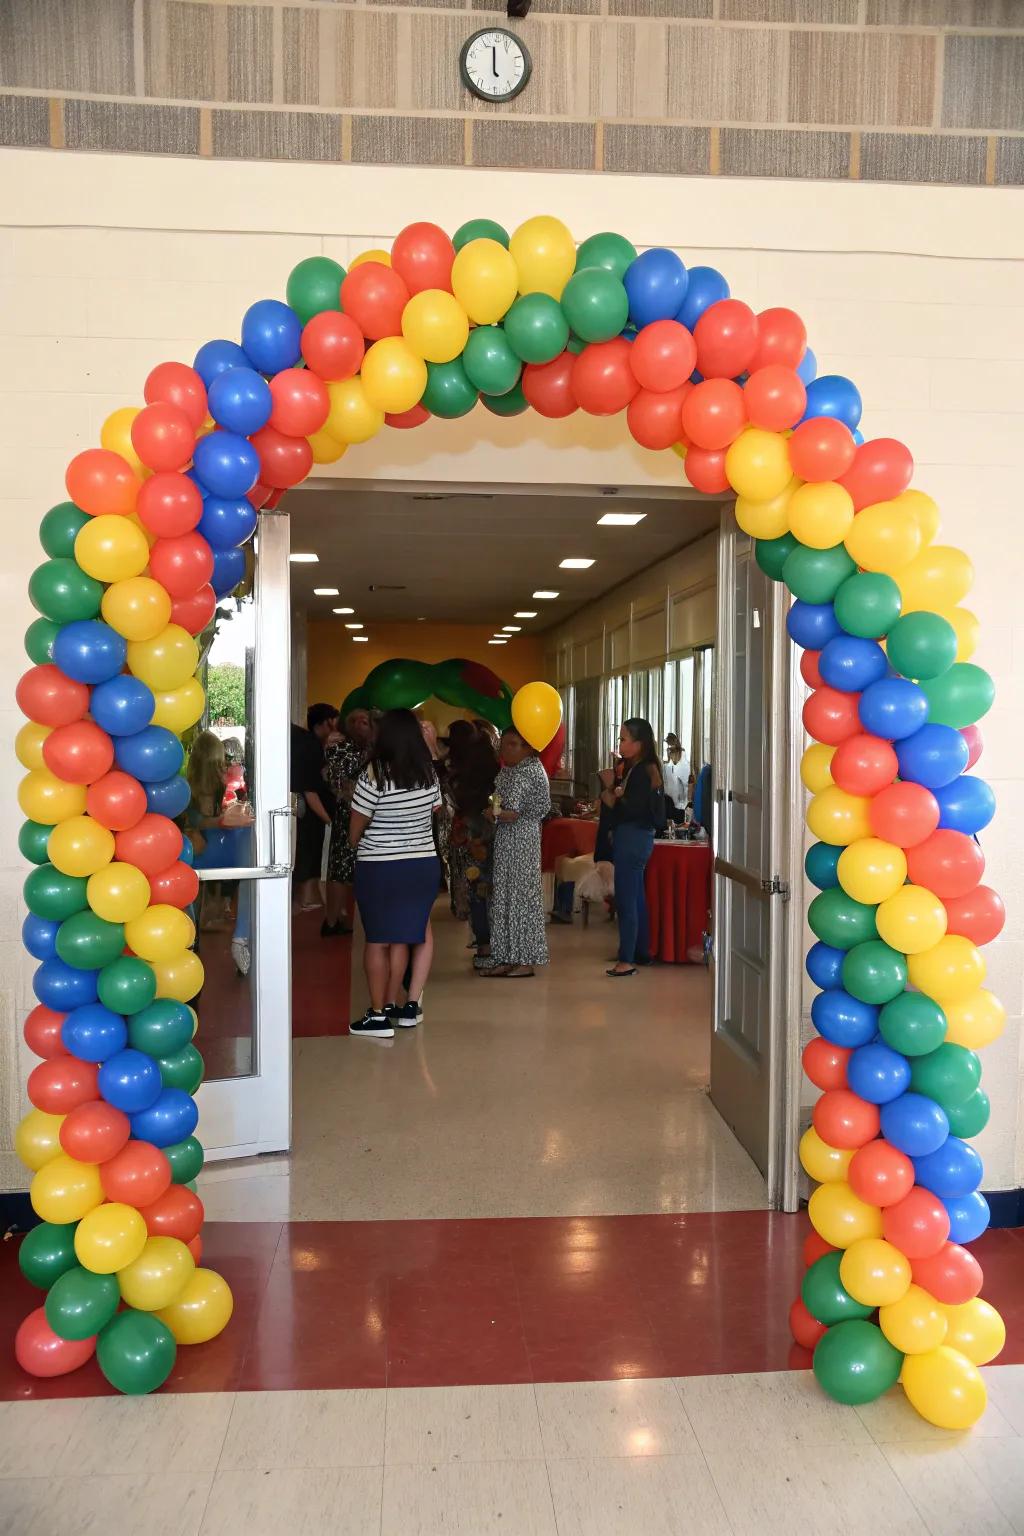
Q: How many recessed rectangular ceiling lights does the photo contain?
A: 12